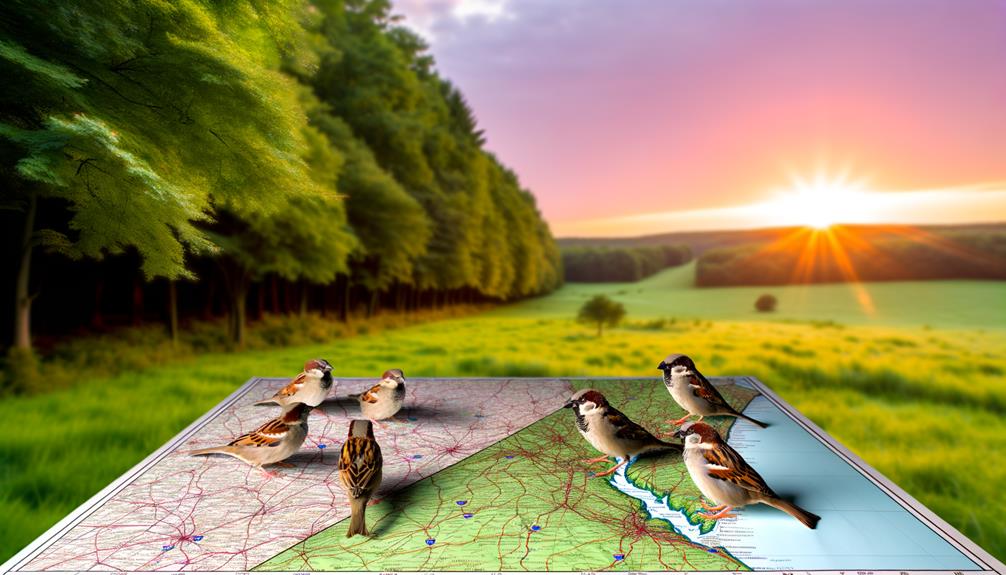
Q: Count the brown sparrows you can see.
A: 7